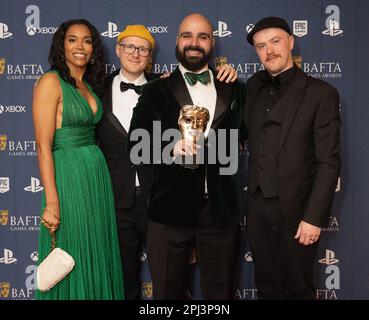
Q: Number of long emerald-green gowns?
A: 1